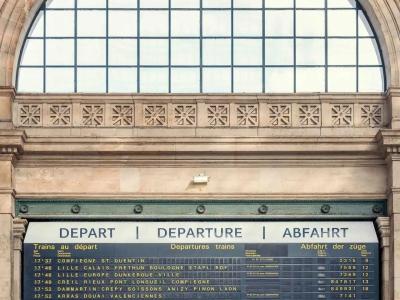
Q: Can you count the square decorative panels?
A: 12